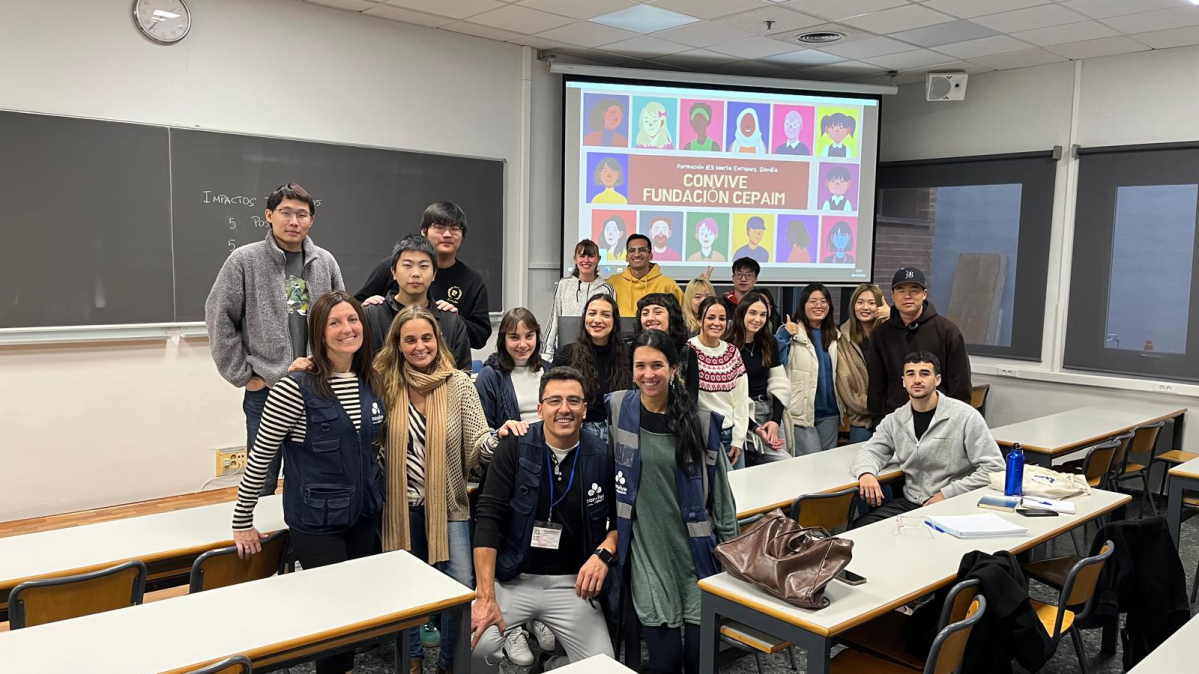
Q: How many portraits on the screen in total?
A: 14